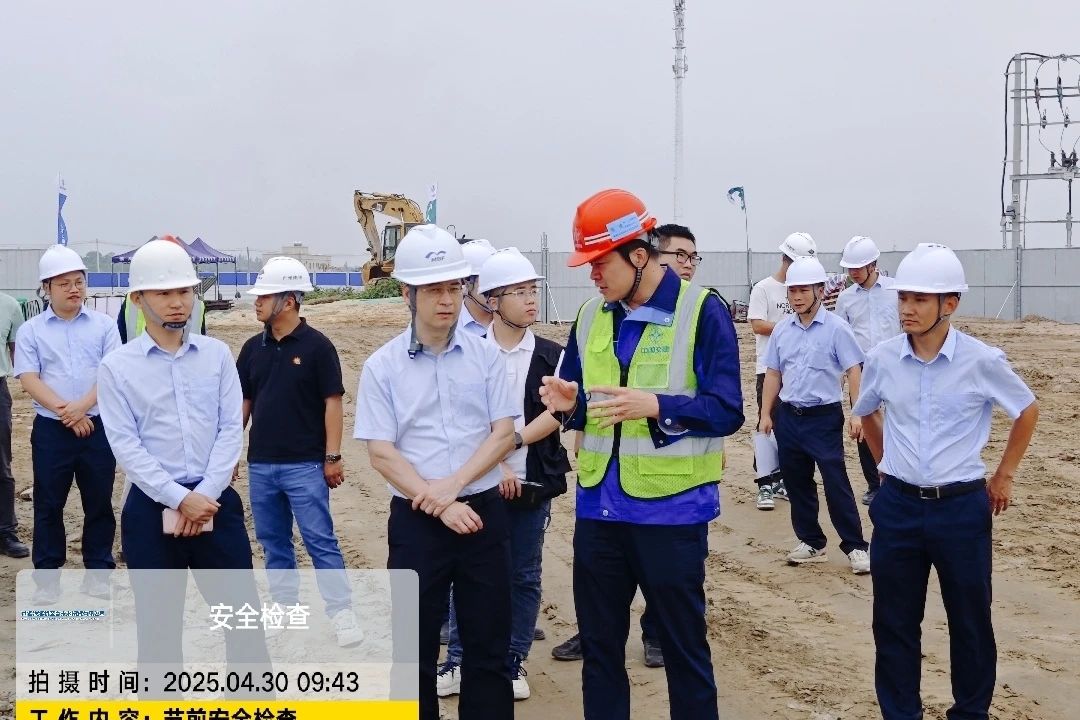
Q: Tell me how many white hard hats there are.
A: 10